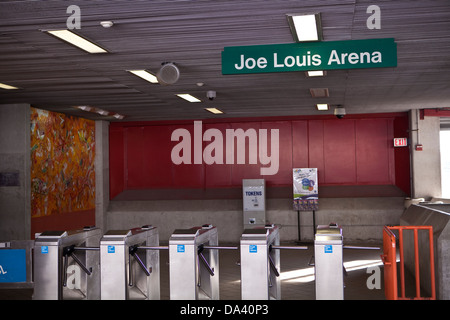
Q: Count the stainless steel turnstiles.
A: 5